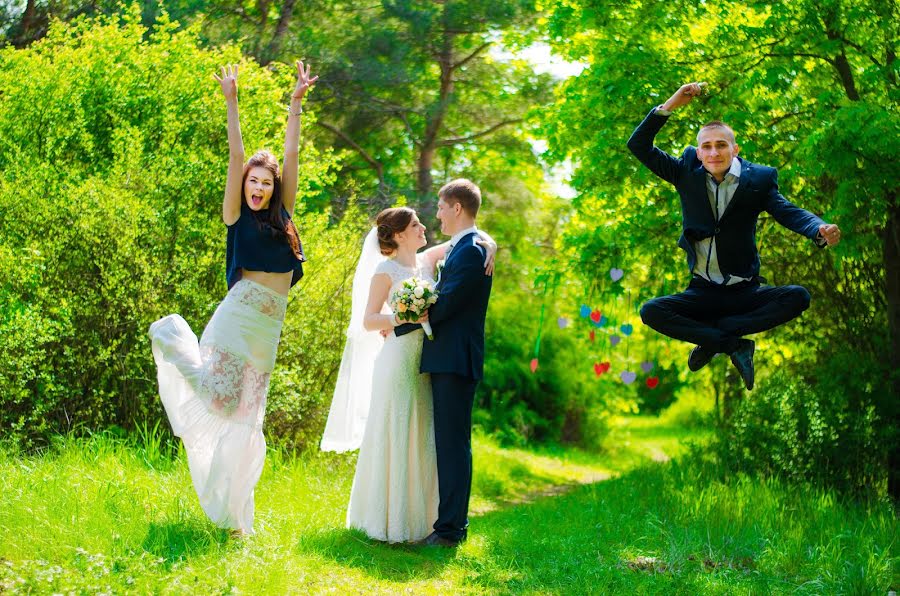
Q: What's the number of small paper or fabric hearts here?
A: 14